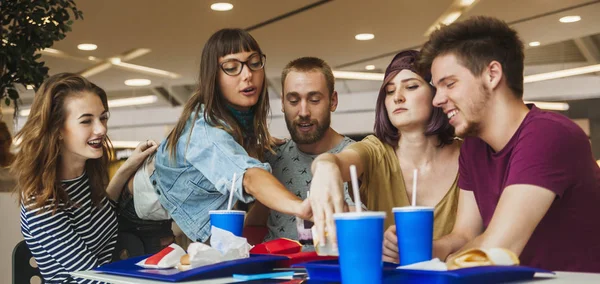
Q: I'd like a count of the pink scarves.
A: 0